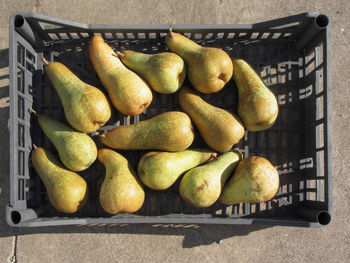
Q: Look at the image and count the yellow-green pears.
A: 13